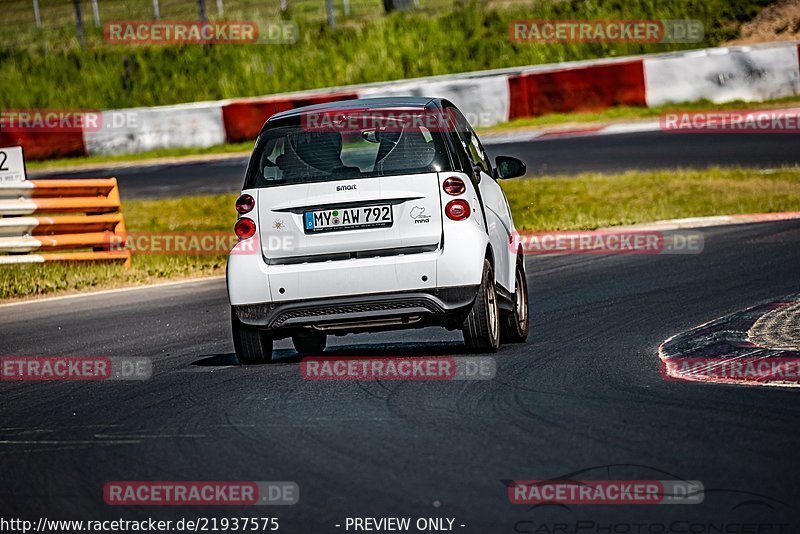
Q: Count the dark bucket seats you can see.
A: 2